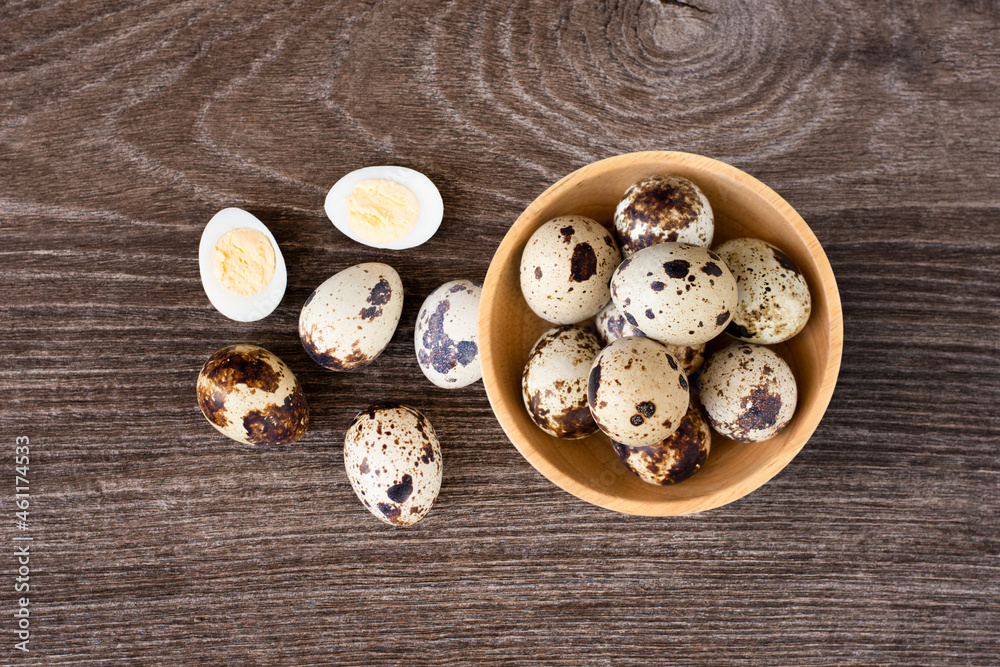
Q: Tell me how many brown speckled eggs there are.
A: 13